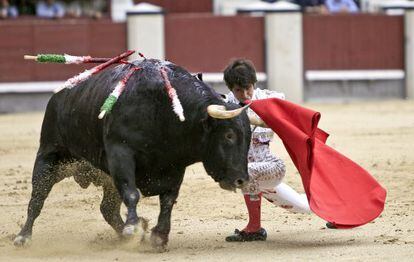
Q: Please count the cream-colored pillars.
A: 3